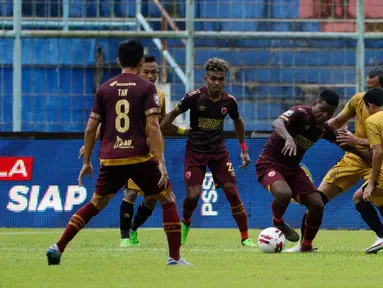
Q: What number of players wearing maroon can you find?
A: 3